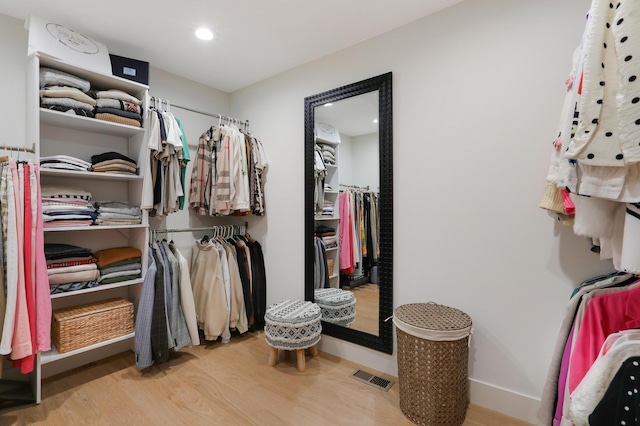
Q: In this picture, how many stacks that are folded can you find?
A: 8